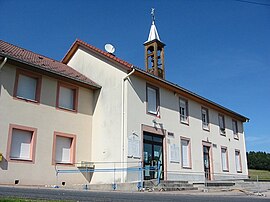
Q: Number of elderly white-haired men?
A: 0